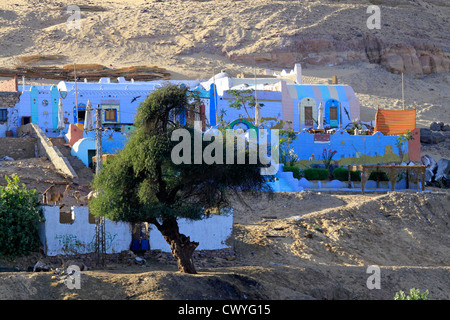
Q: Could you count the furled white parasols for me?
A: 4